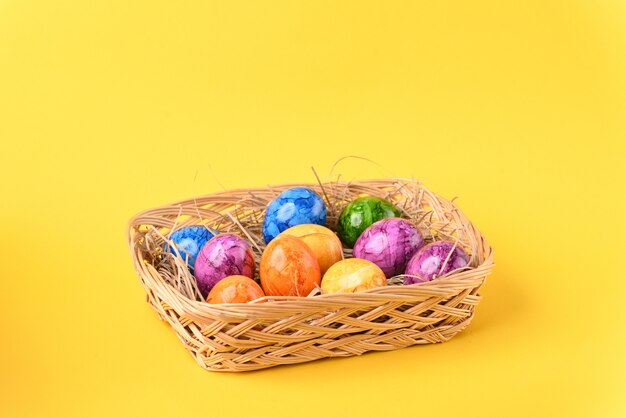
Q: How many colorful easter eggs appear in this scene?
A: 10